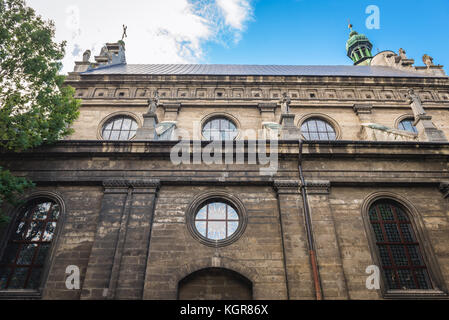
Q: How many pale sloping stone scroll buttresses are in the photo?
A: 3